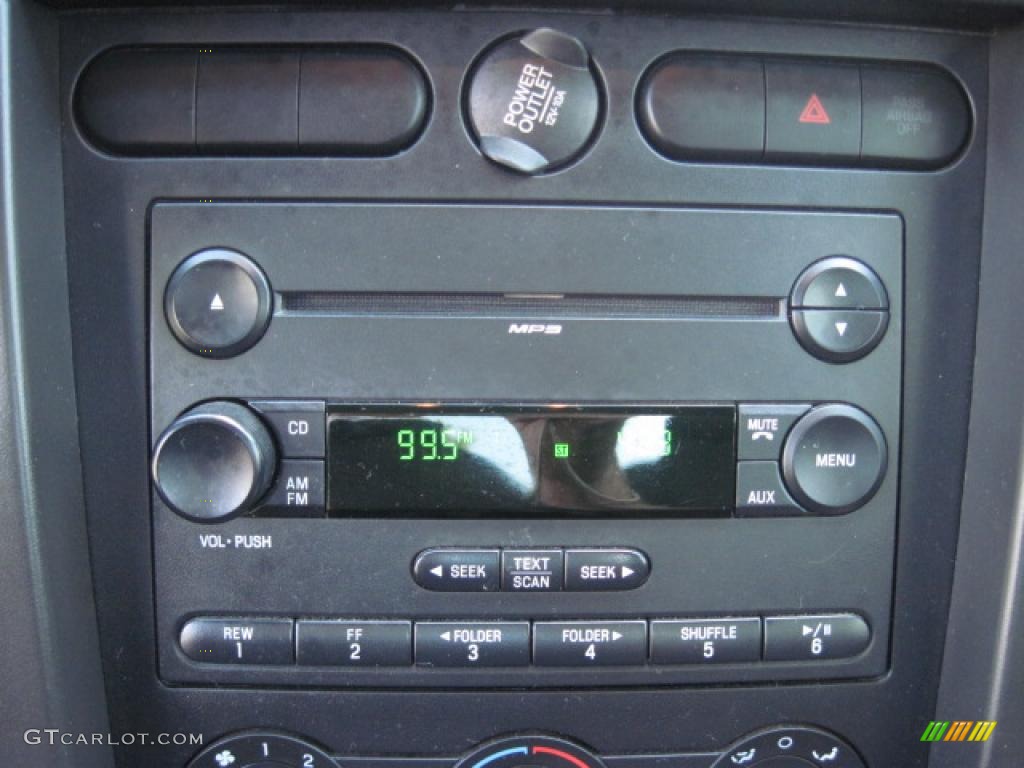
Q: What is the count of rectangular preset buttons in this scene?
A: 6